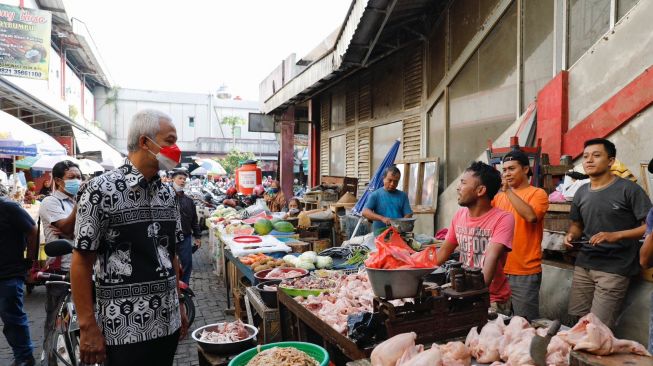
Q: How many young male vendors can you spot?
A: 3